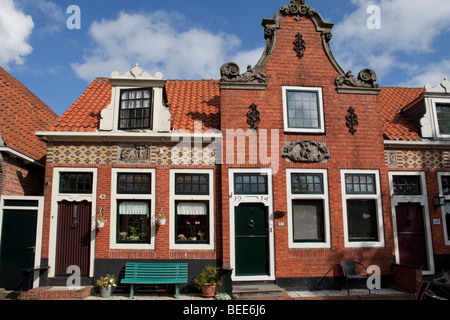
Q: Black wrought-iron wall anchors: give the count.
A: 3